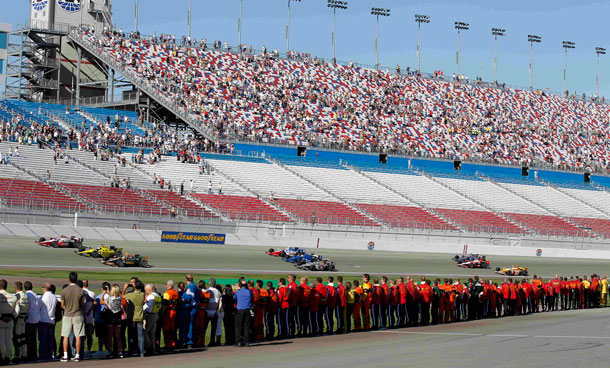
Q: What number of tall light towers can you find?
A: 12